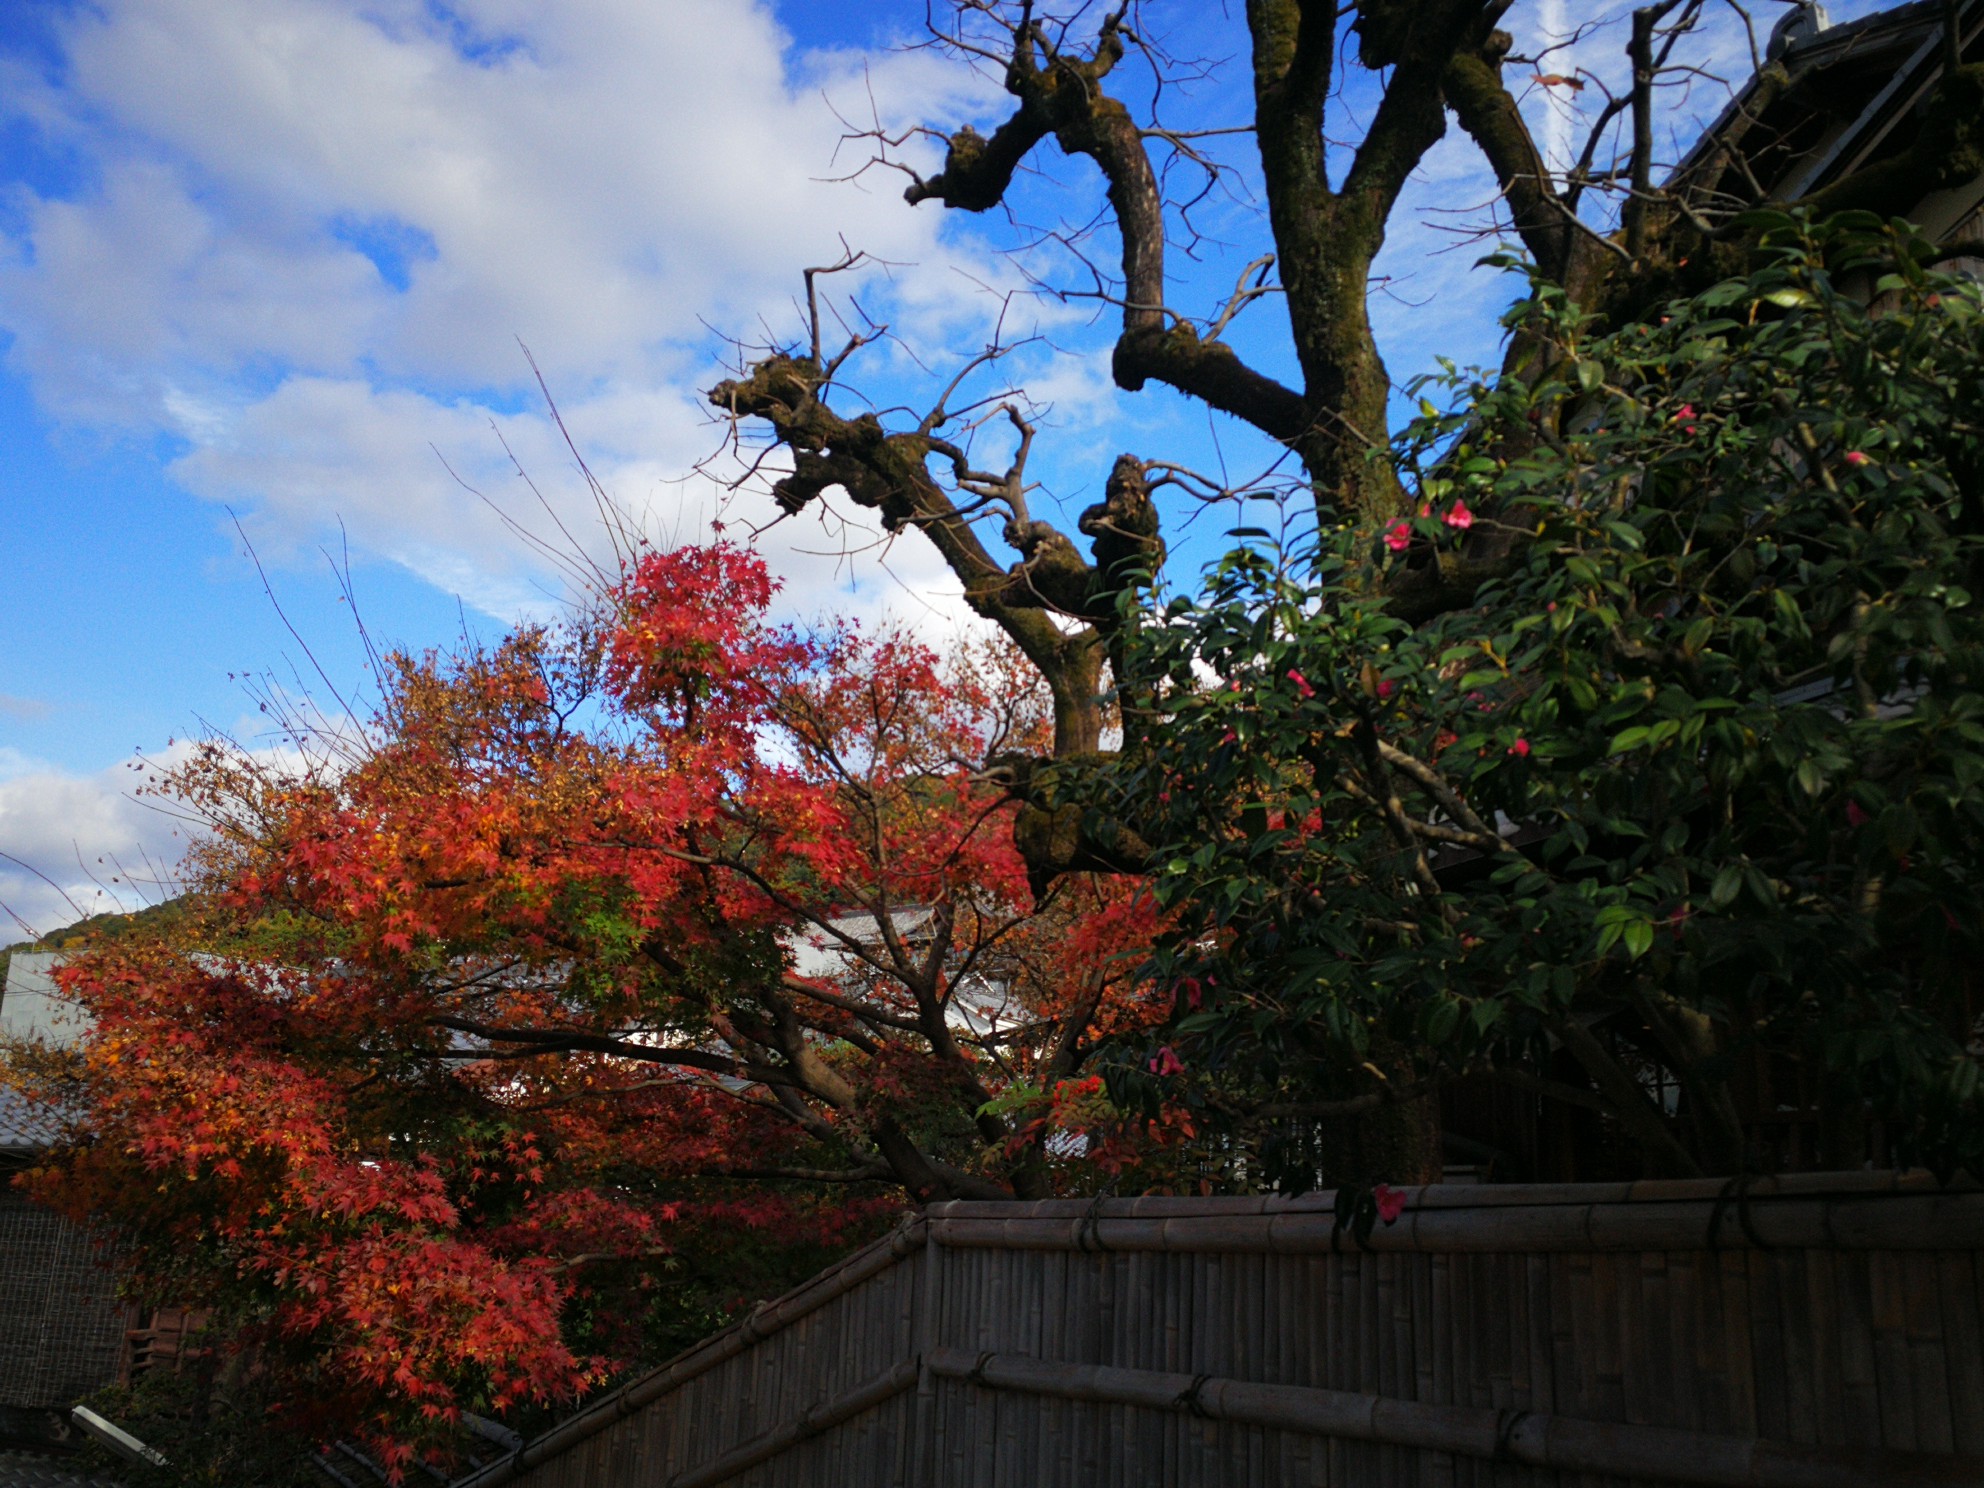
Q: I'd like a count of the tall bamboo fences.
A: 1